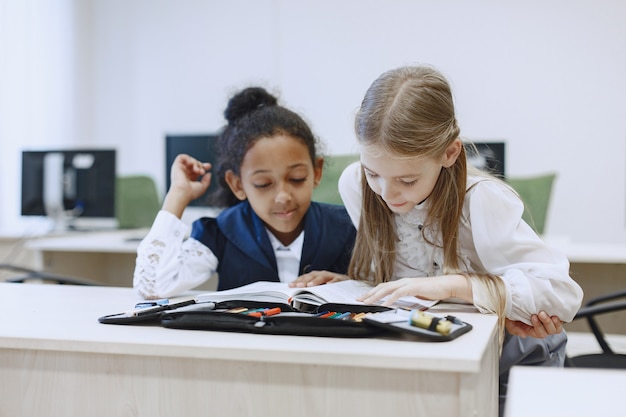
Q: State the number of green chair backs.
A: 3